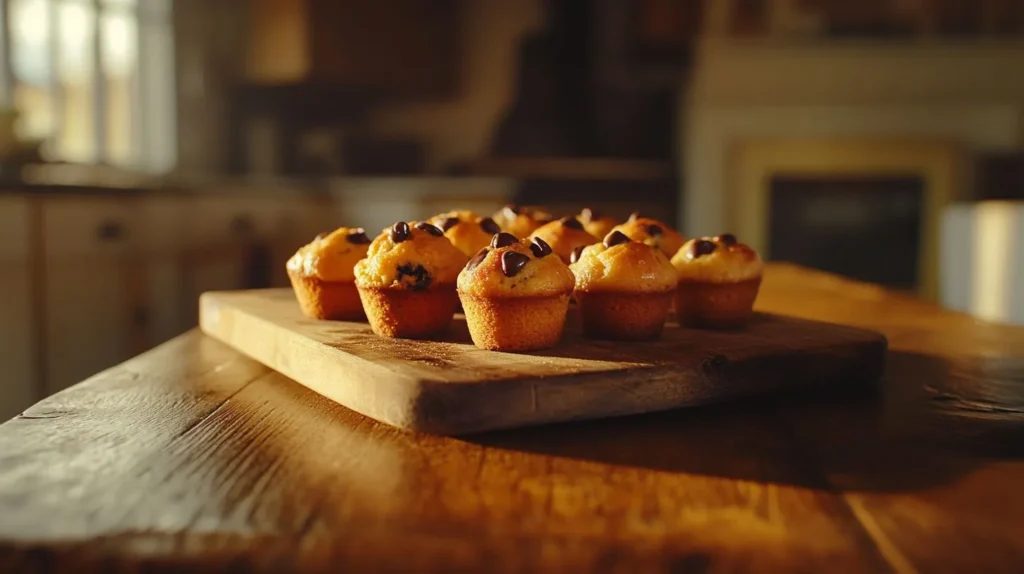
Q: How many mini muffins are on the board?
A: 10